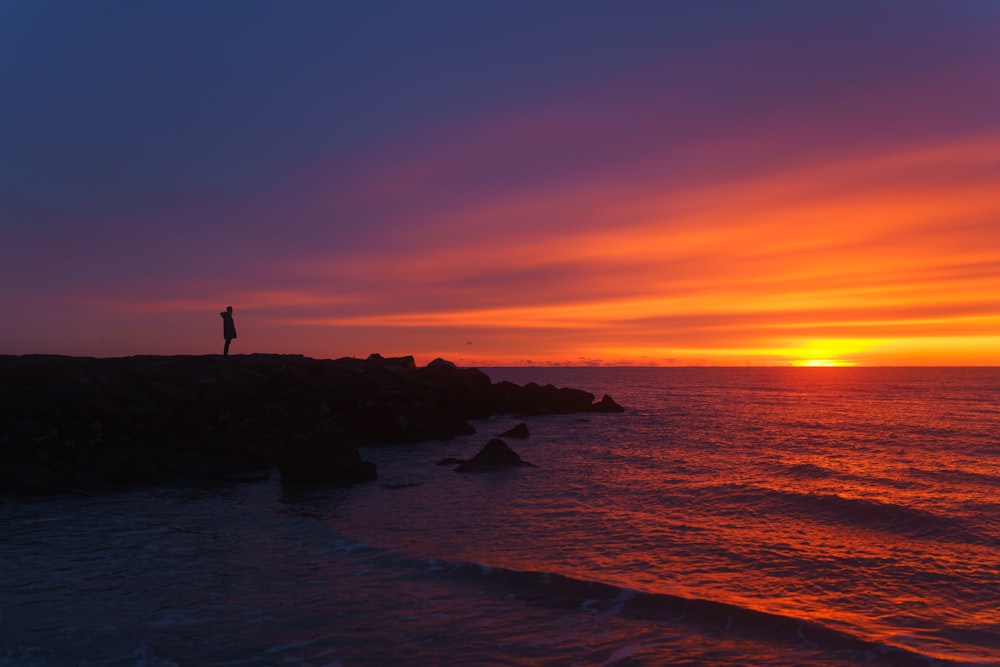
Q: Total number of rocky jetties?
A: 1